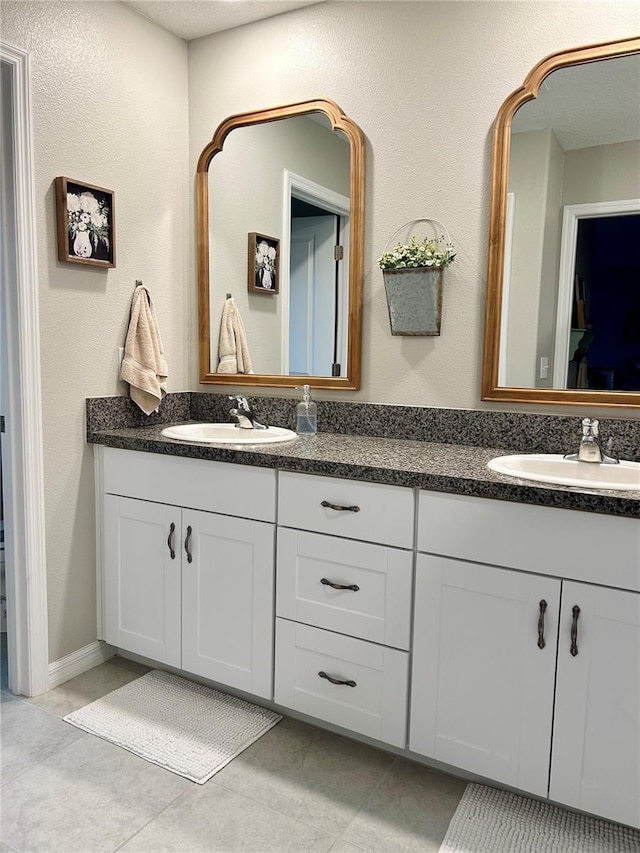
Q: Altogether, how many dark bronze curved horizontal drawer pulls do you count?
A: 3